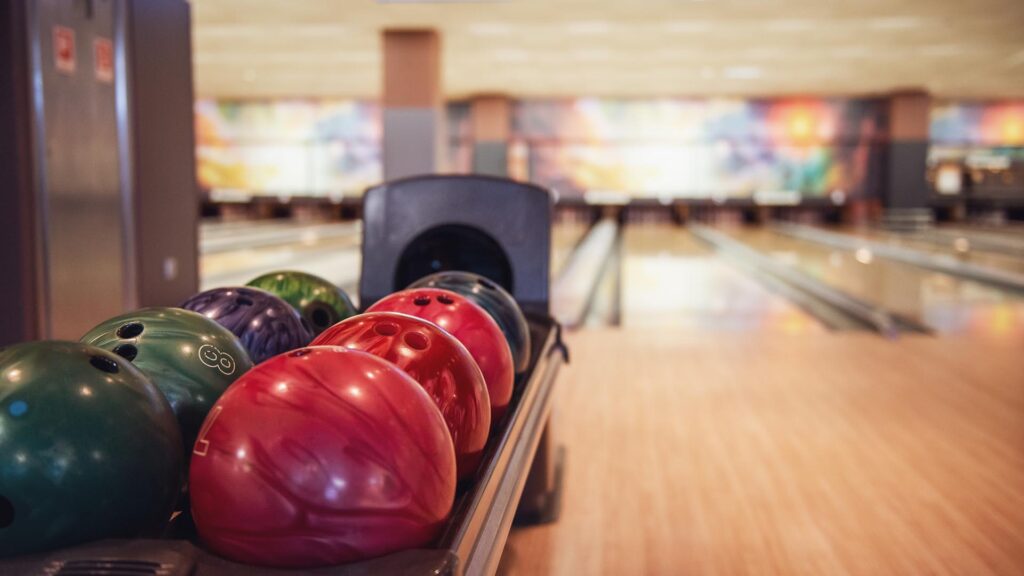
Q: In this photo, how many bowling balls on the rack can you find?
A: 8